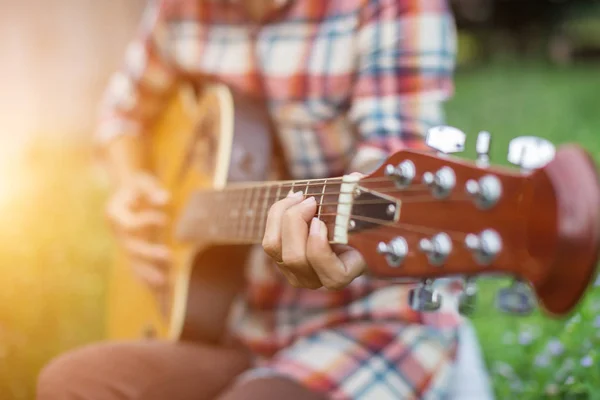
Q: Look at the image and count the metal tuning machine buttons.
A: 6